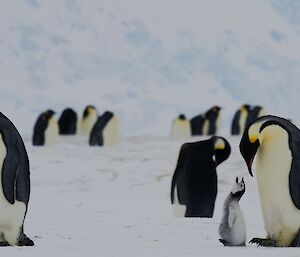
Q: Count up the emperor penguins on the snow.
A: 13